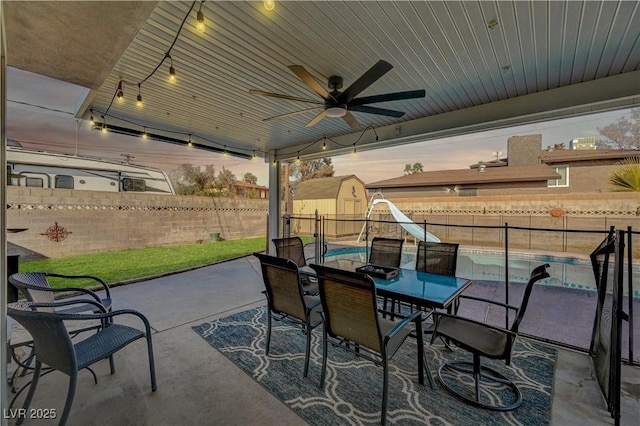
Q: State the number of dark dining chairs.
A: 6